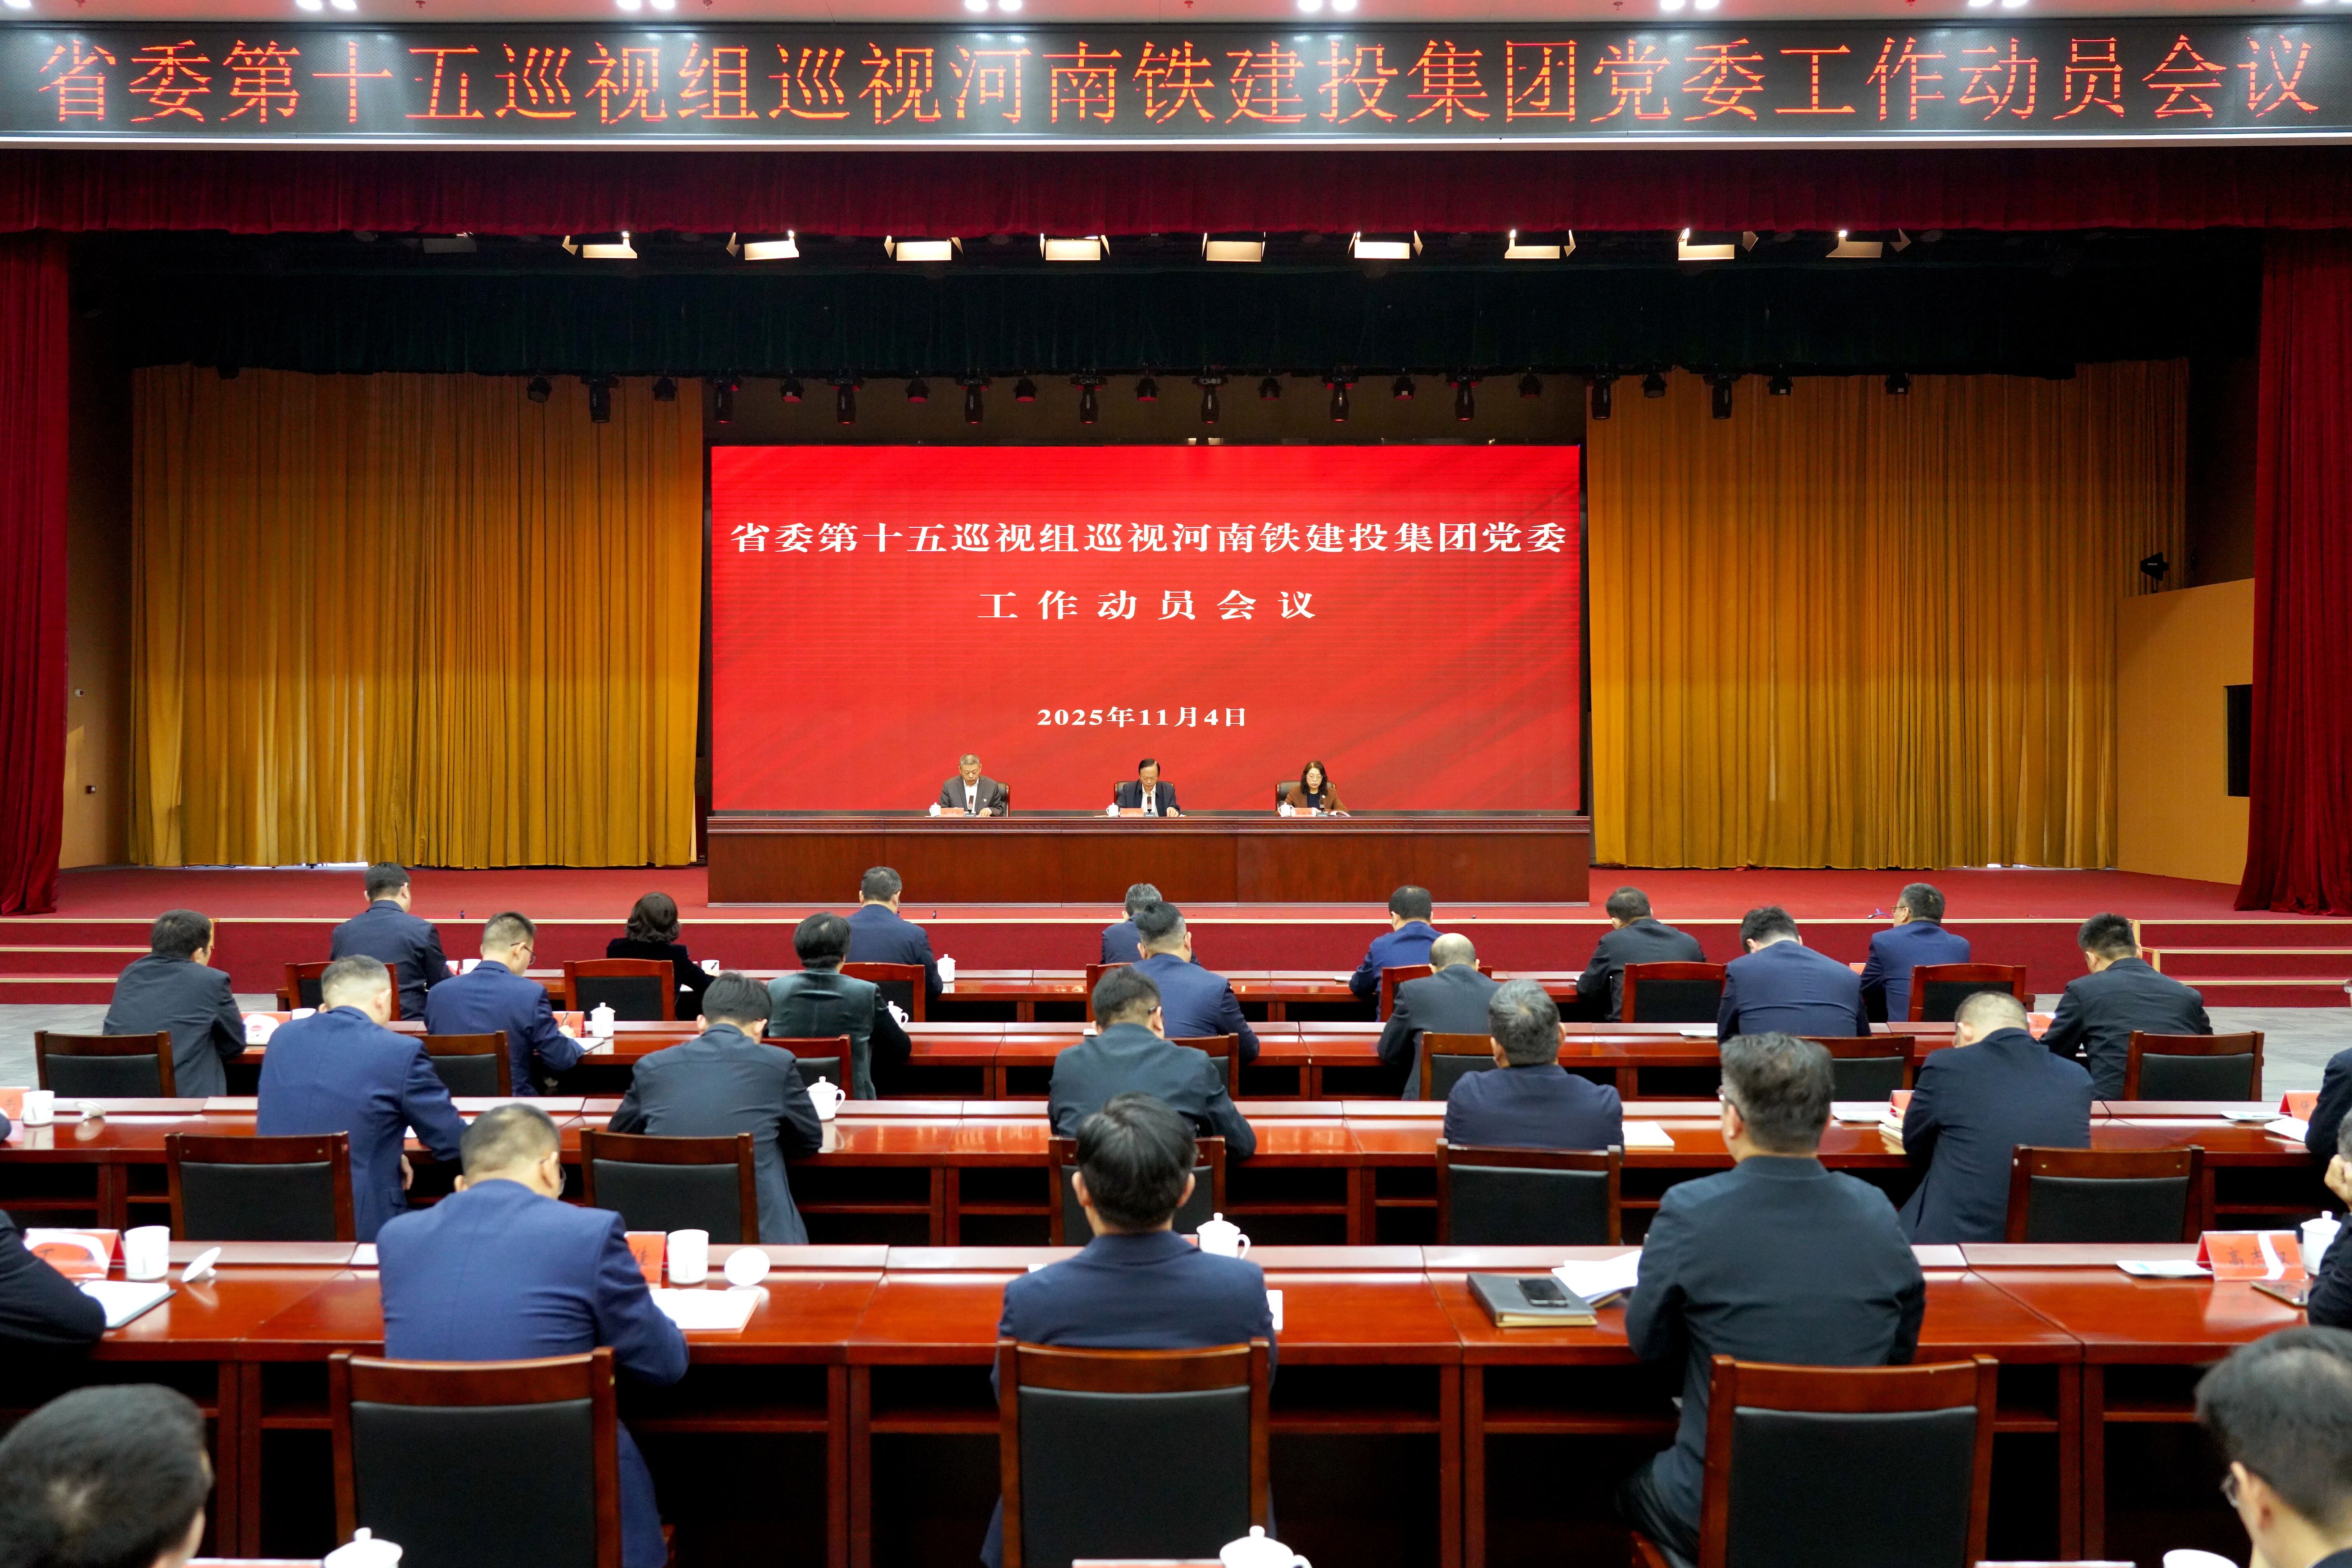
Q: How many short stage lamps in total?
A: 12